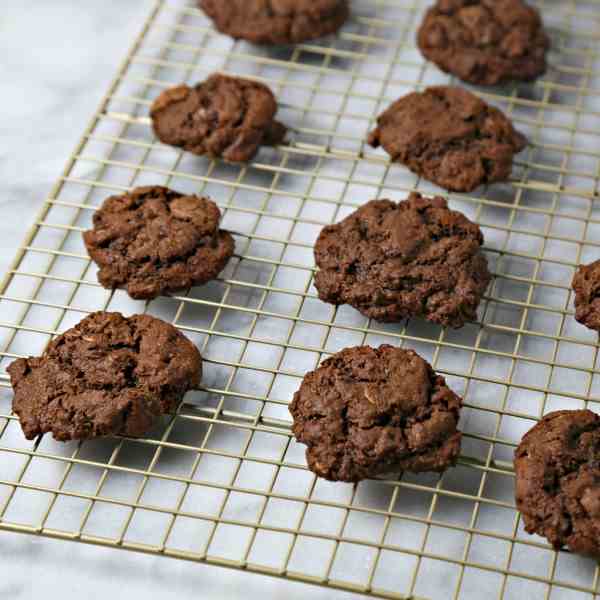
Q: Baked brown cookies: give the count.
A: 10